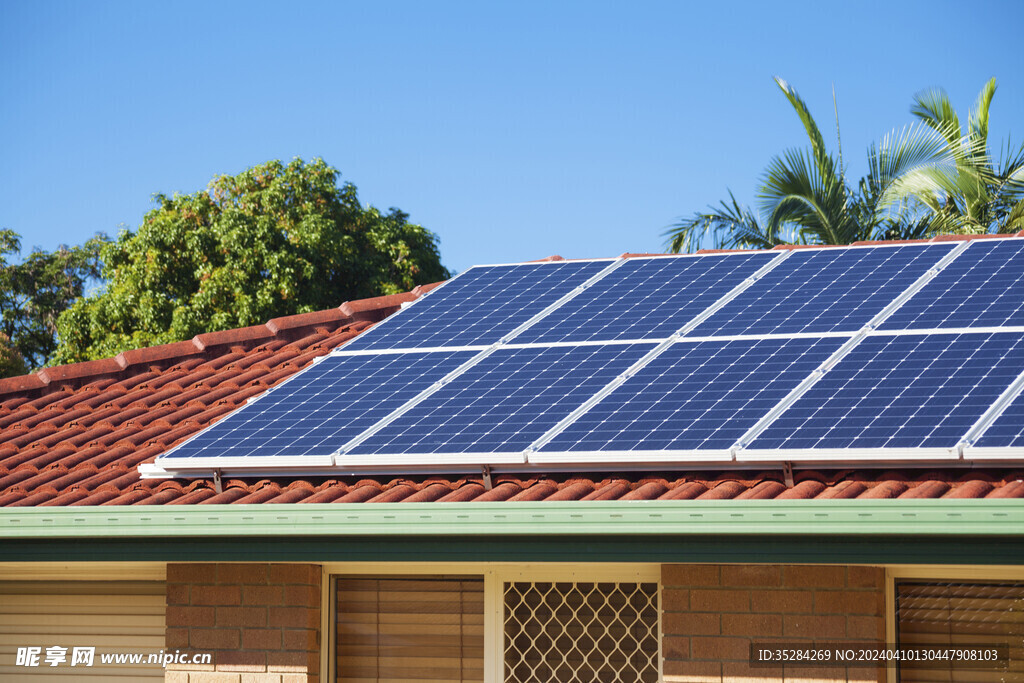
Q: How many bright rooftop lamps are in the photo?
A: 0